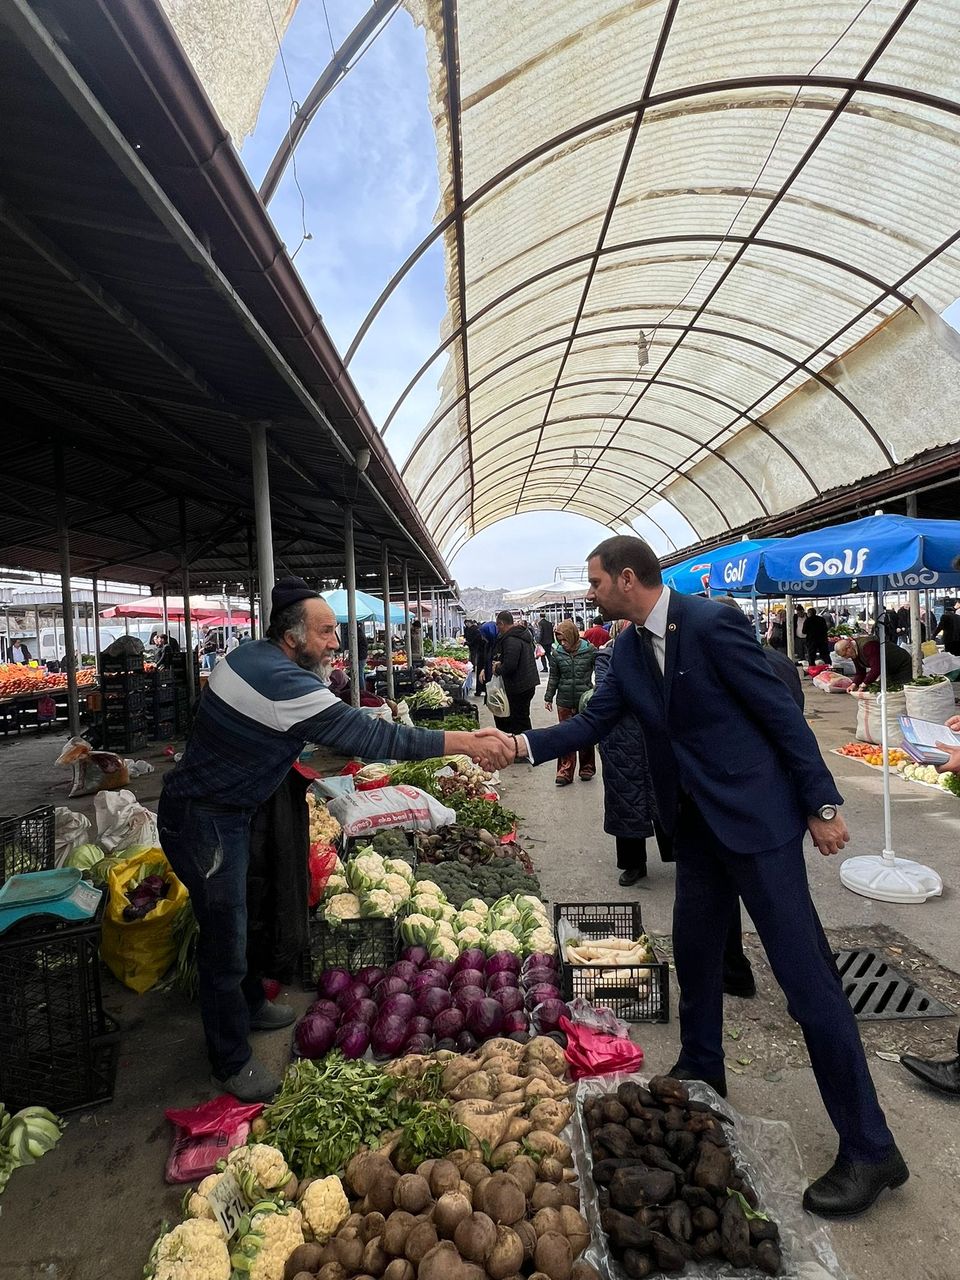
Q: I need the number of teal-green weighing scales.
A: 1